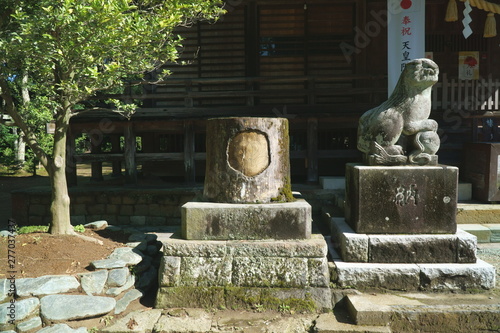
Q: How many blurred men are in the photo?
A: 0